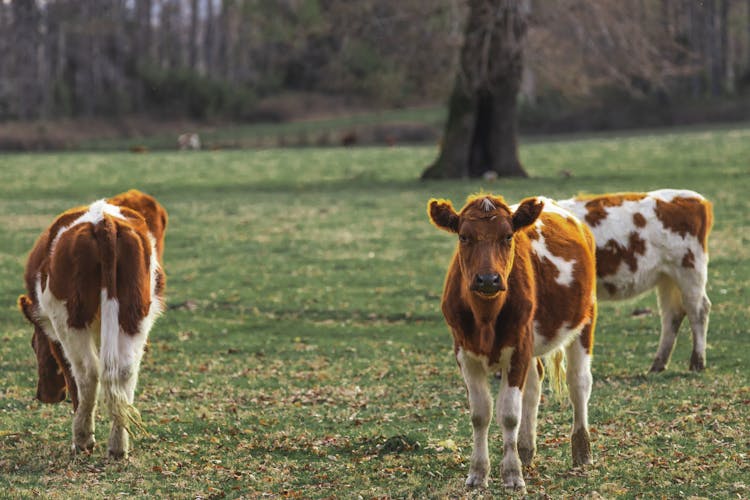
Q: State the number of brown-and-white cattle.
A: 3